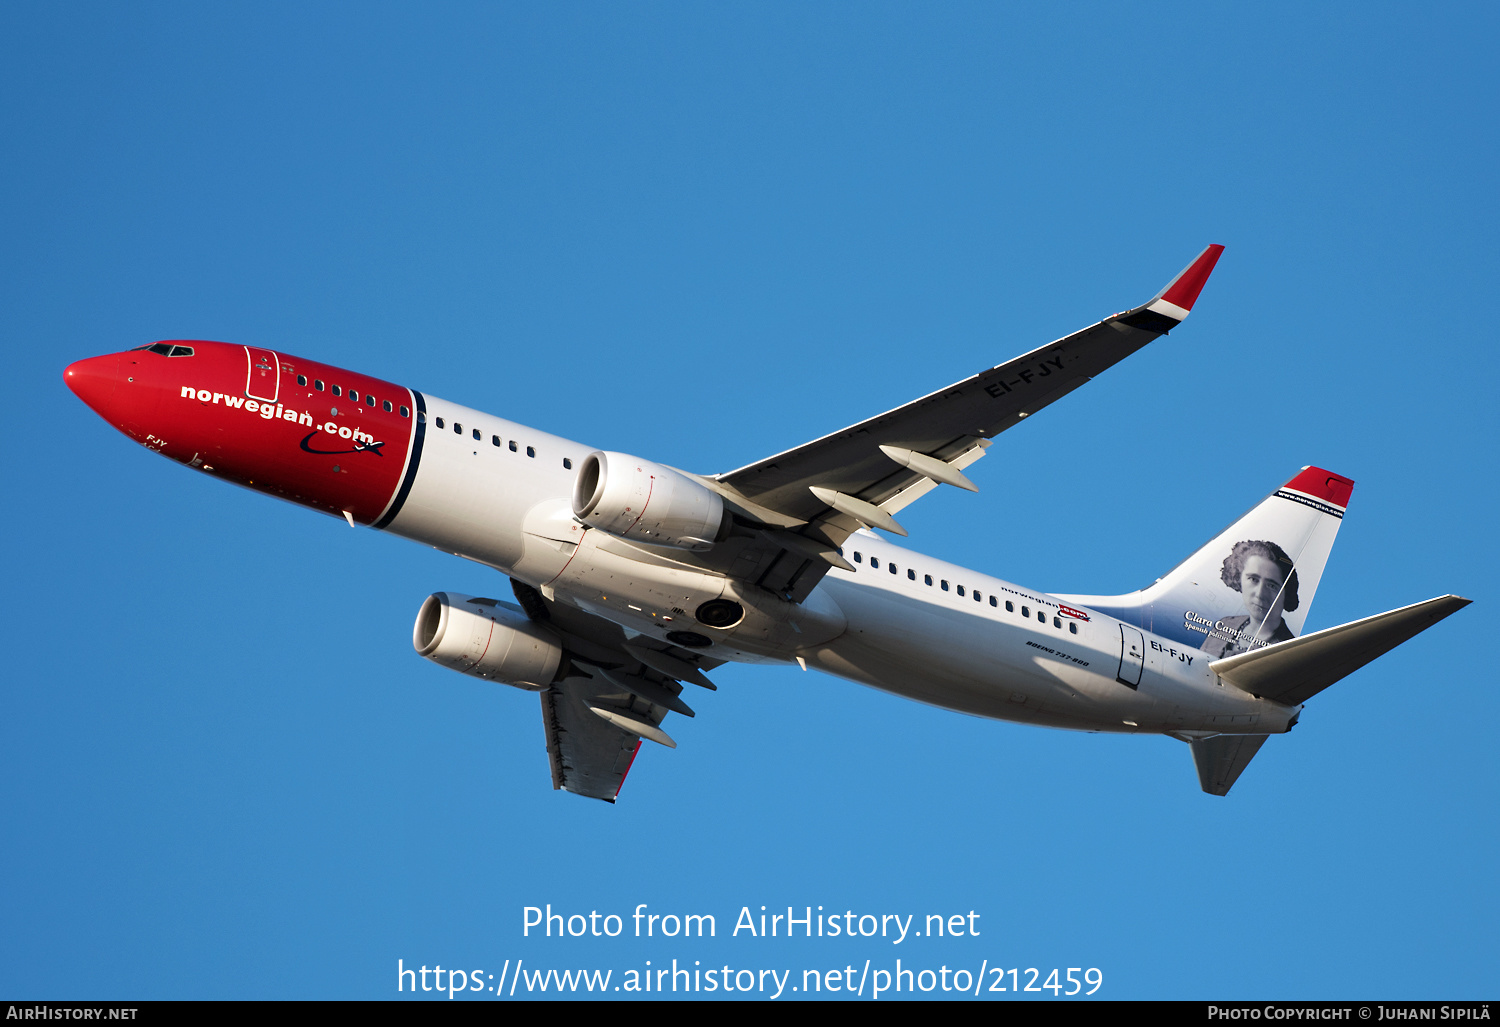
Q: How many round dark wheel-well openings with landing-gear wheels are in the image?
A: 2